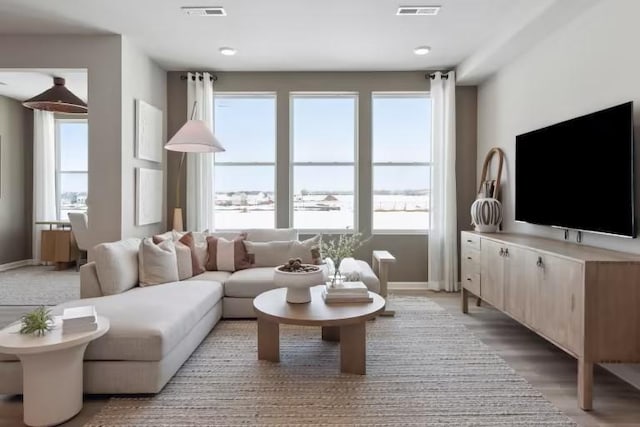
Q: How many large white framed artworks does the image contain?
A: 2